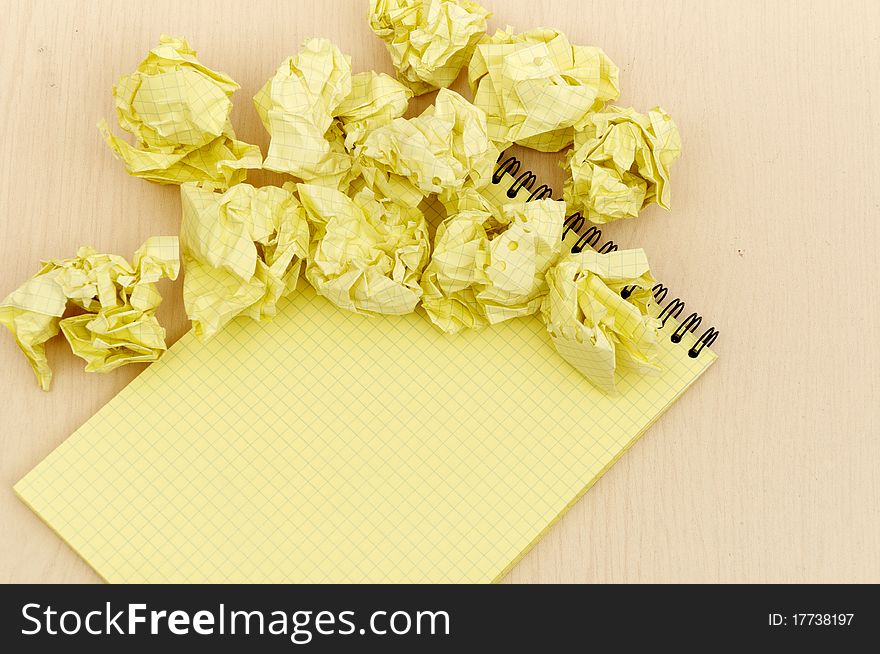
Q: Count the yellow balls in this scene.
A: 11